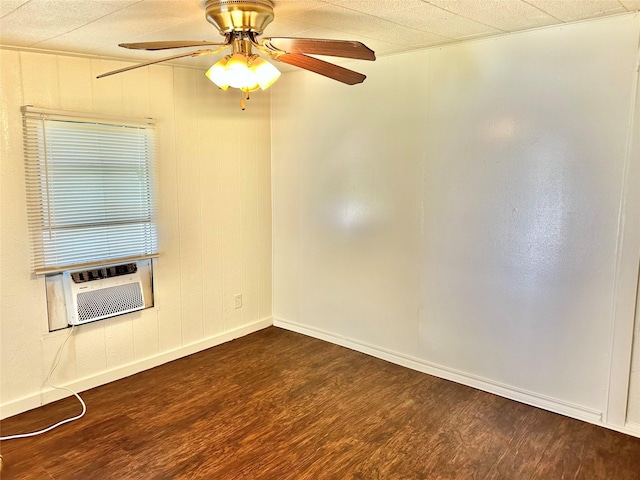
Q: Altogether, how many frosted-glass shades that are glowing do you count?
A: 4